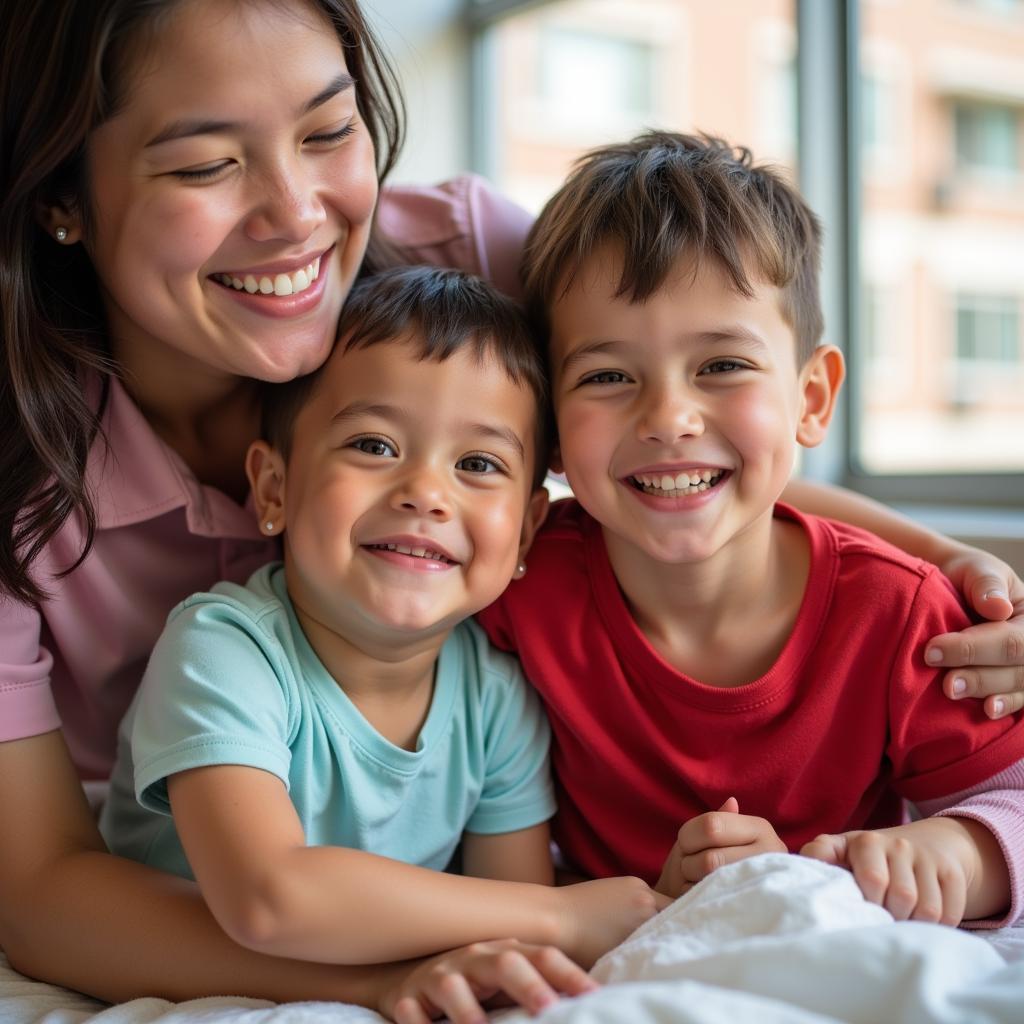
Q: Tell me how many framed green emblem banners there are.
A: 0